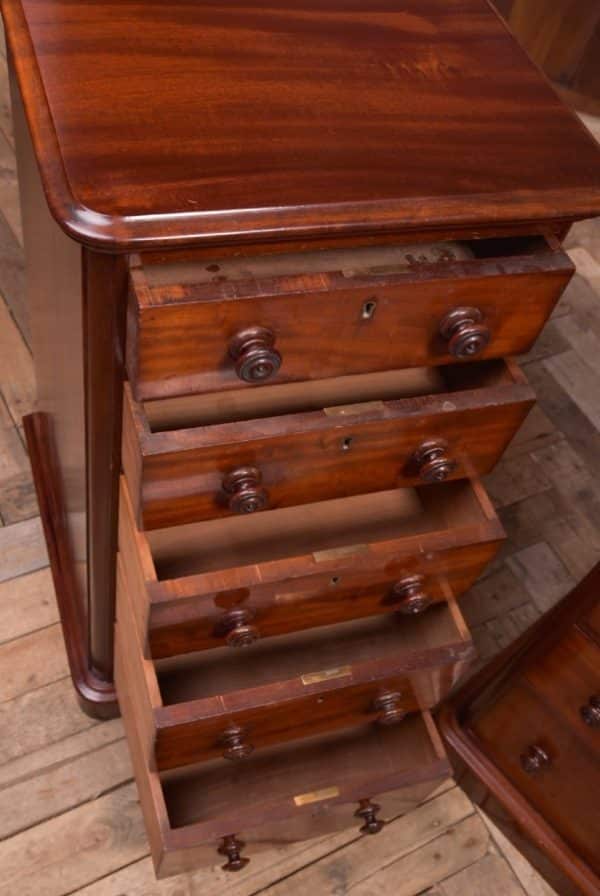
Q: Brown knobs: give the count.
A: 12